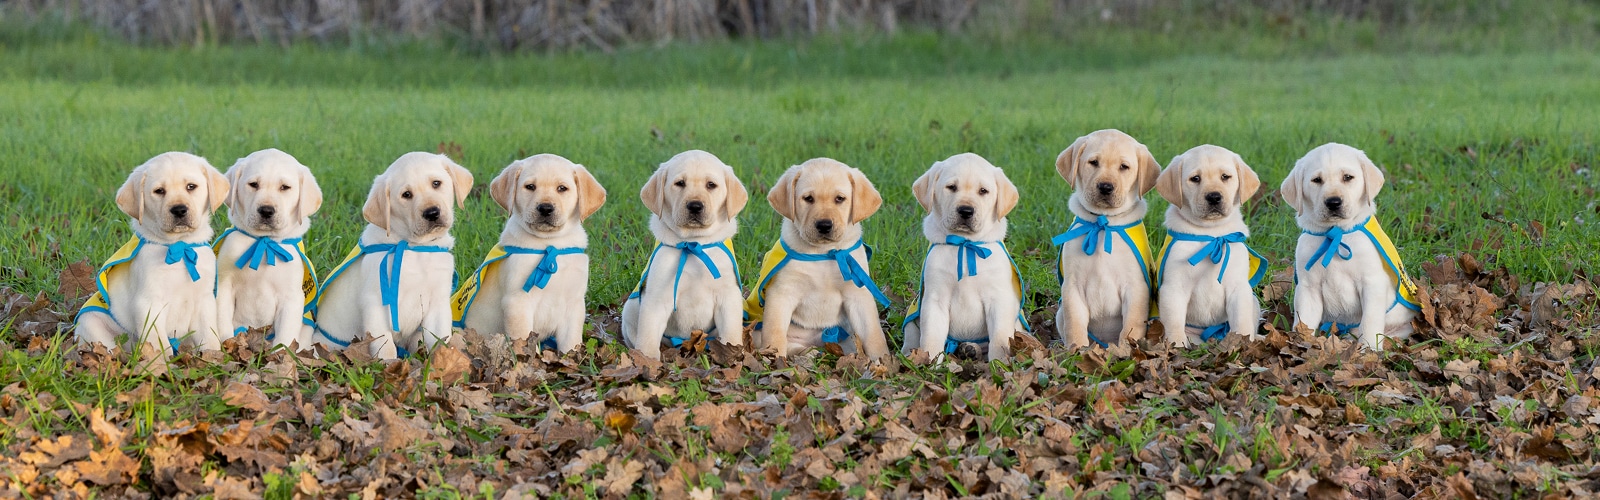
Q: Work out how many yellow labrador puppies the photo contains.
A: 10